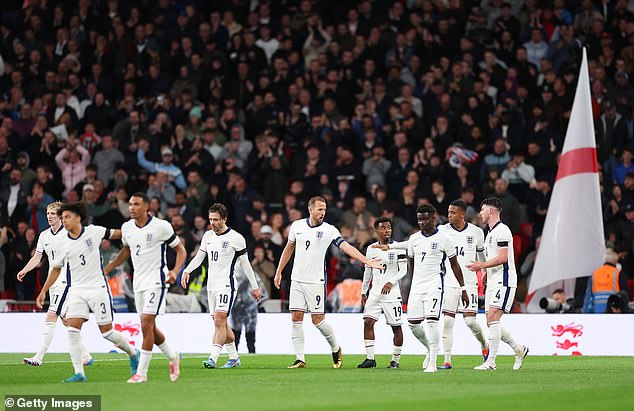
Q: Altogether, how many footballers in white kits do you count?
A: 9